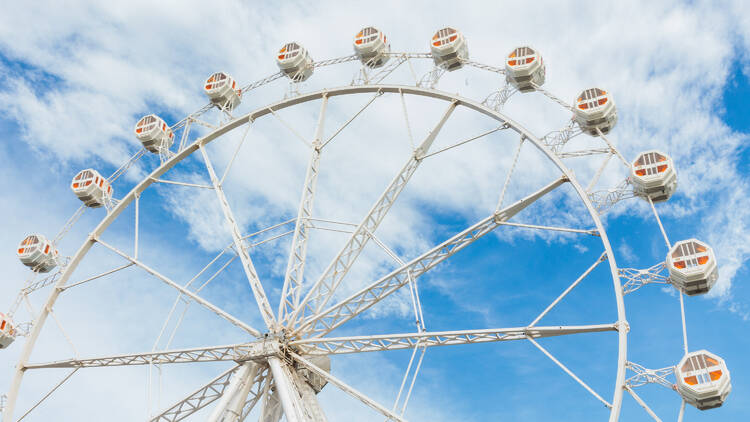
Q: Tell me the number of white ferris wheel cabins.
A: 13